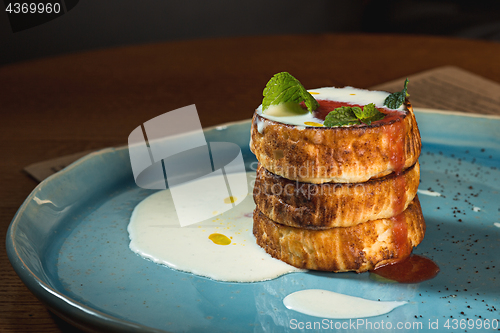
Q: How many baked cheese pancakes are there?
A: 3